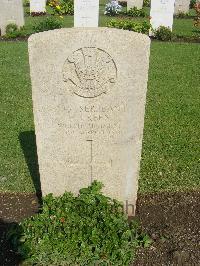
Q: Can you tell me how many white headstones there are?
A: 3